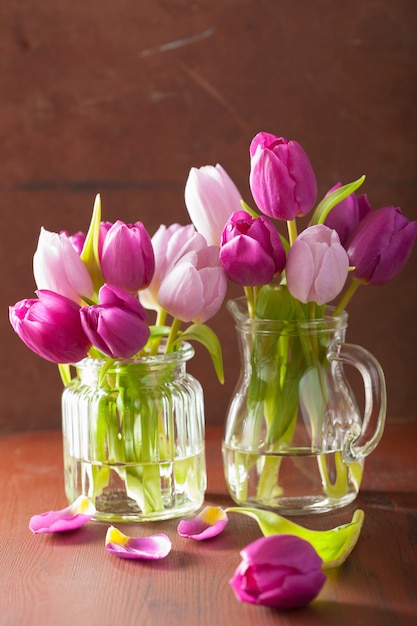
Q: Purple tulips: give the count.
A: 9